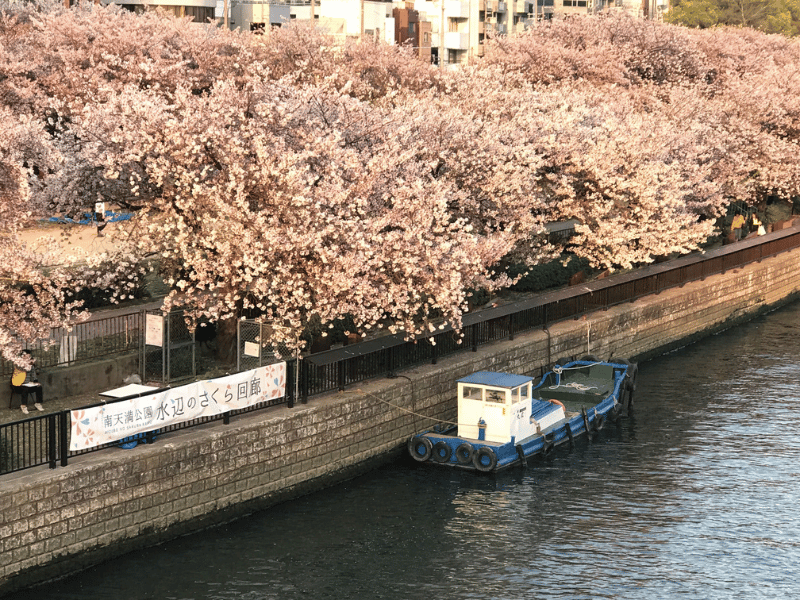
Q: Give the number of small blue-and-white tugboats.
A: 1